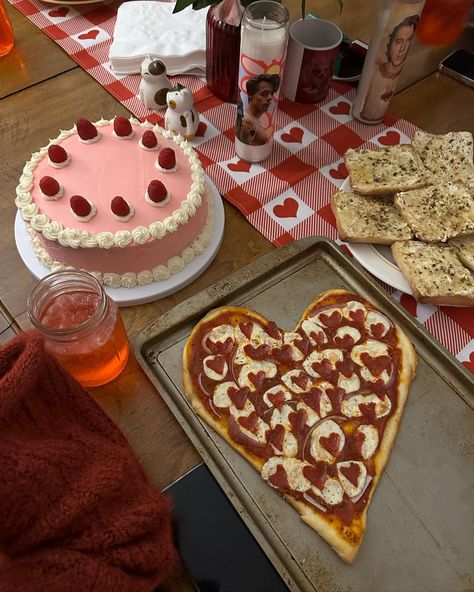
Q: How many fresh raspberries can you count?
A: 9